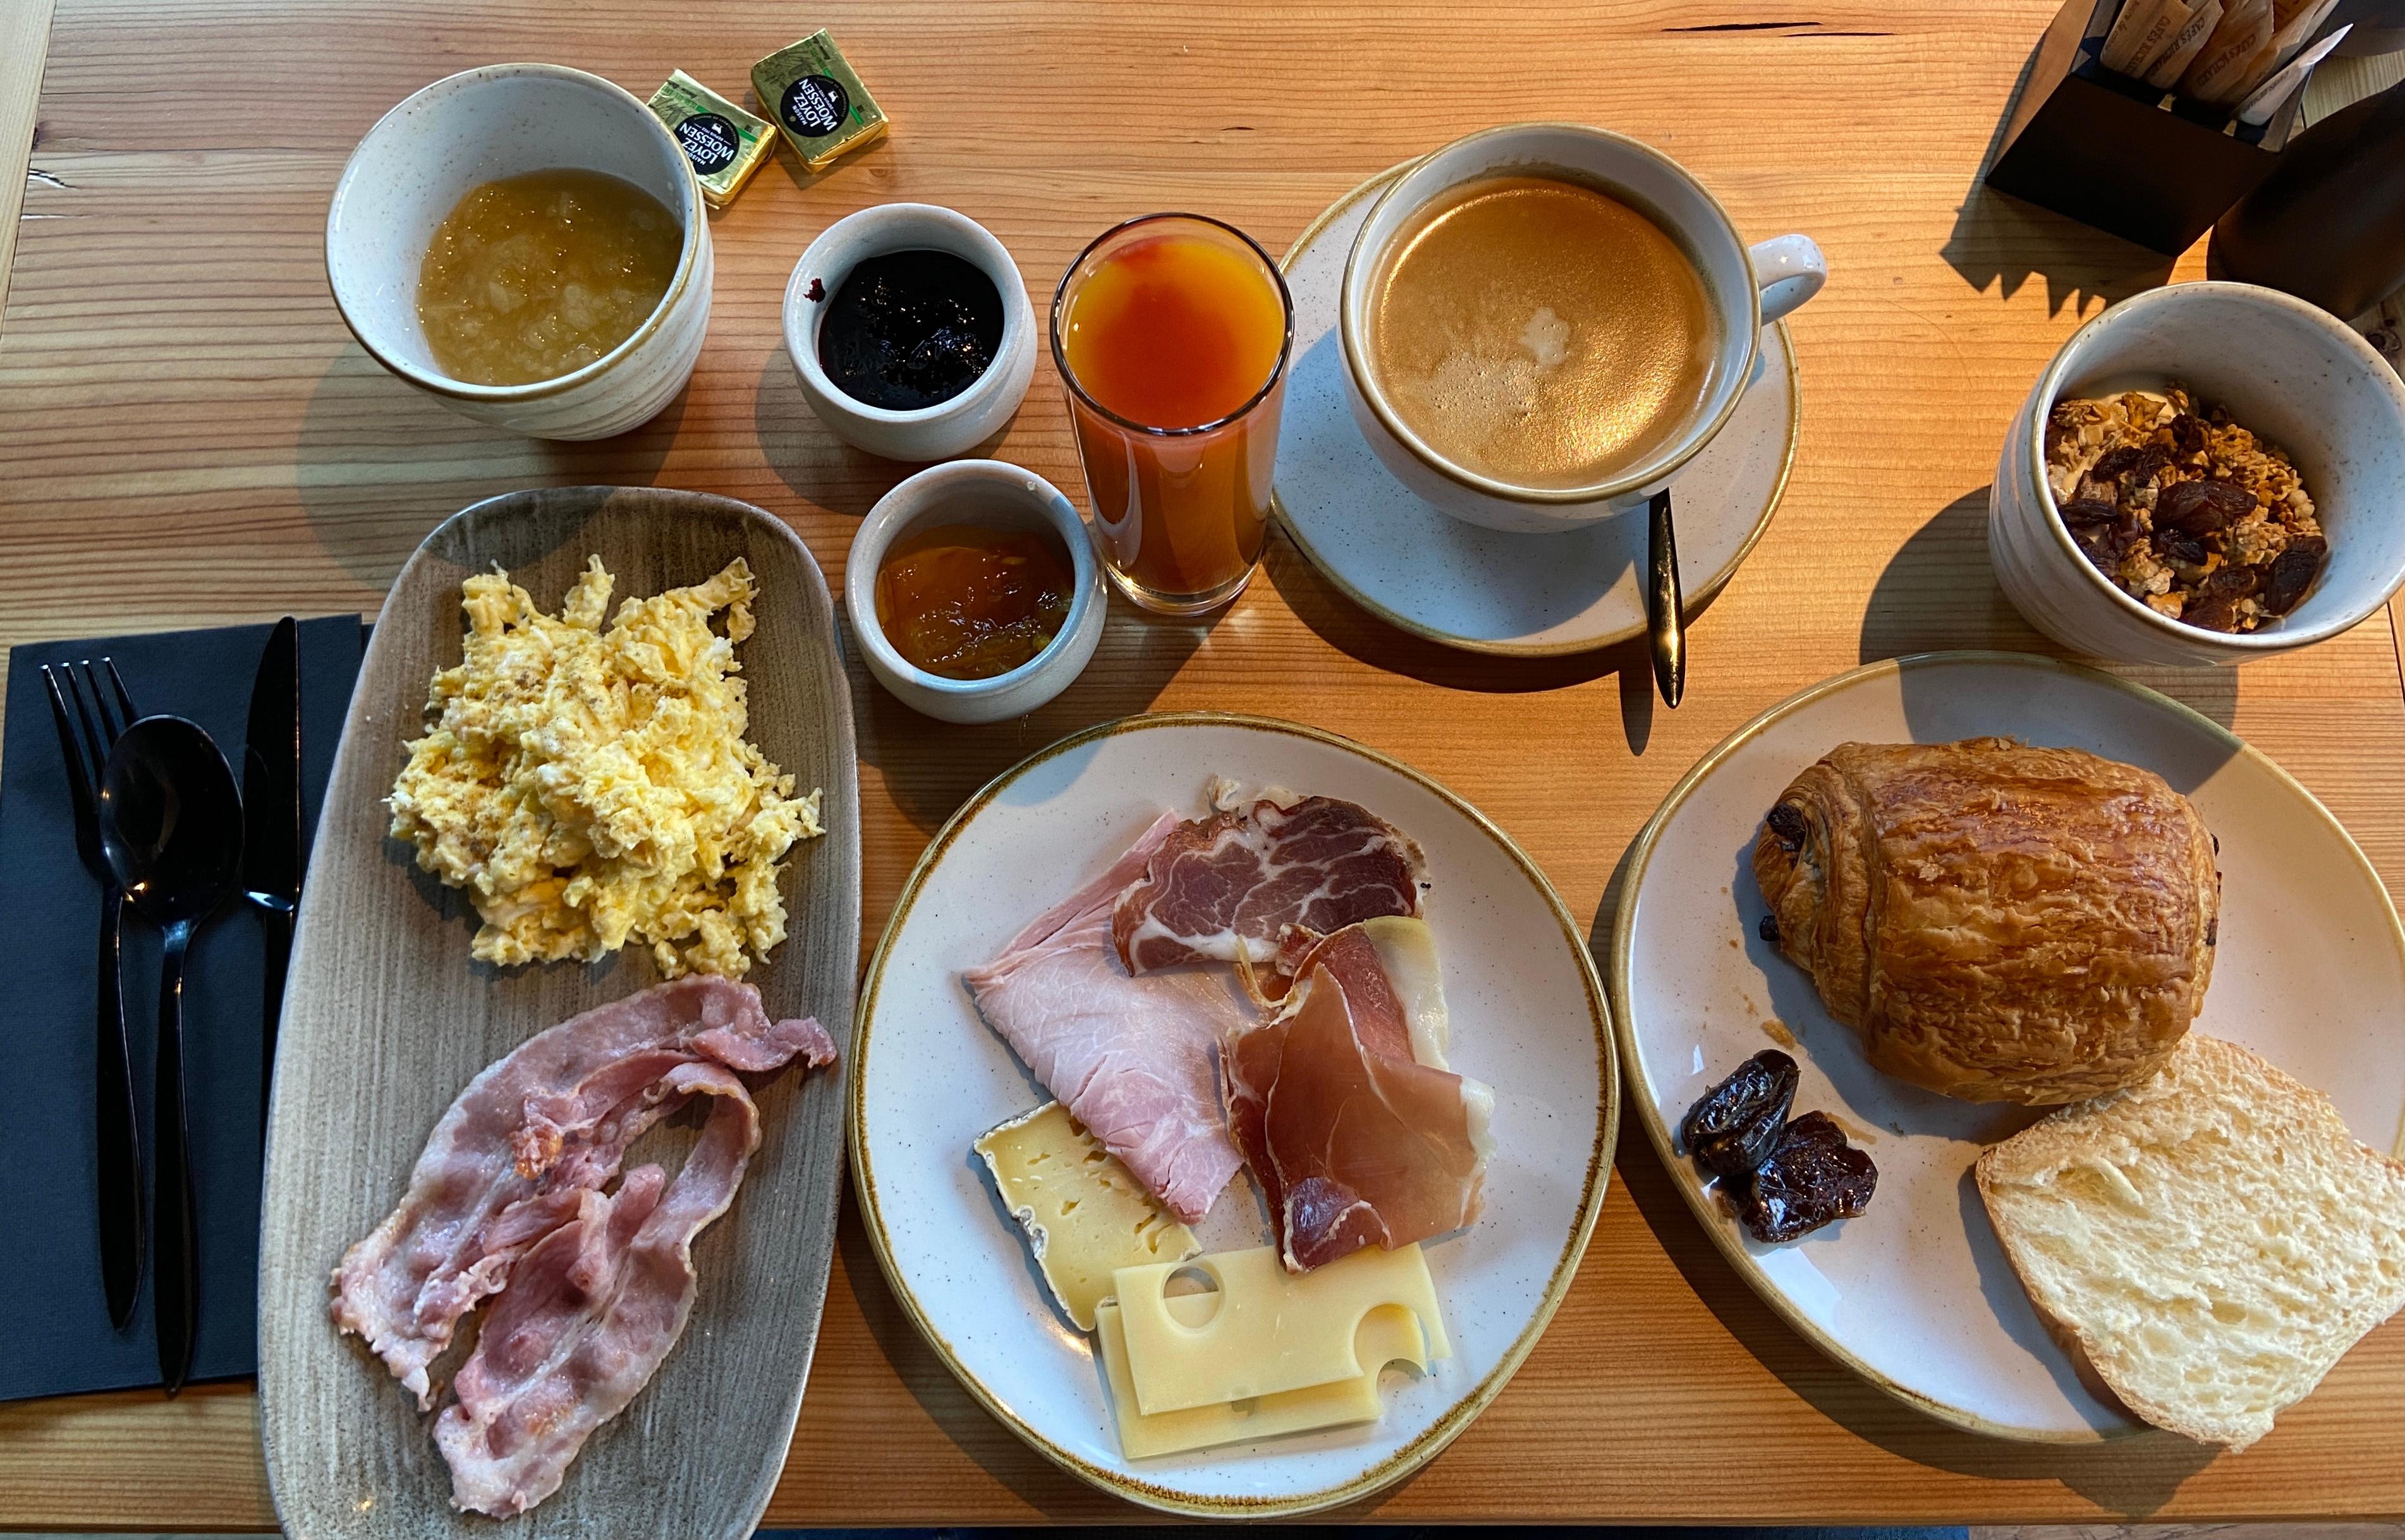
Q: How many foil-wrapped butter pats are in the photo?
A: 2